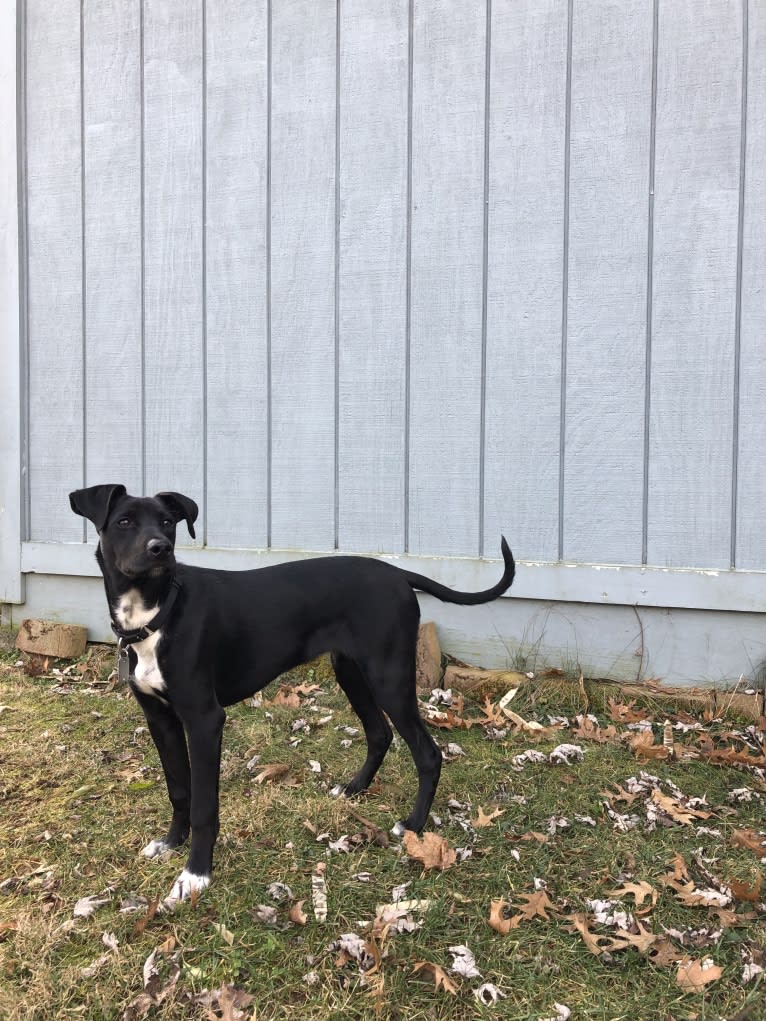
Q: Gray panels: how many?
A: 11